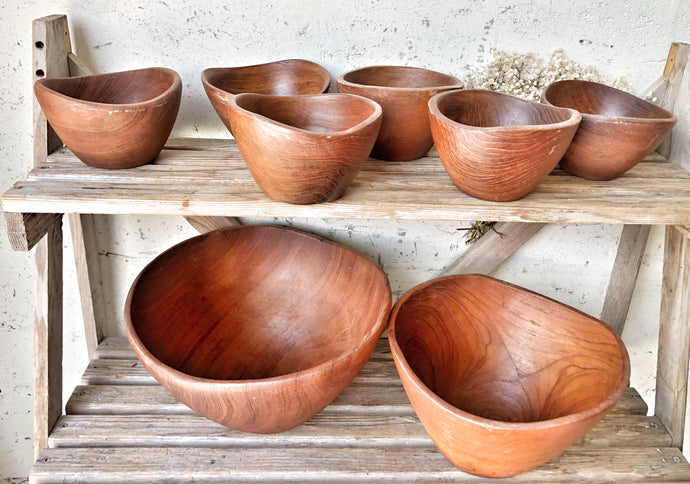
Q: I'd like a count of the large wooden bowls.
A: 2